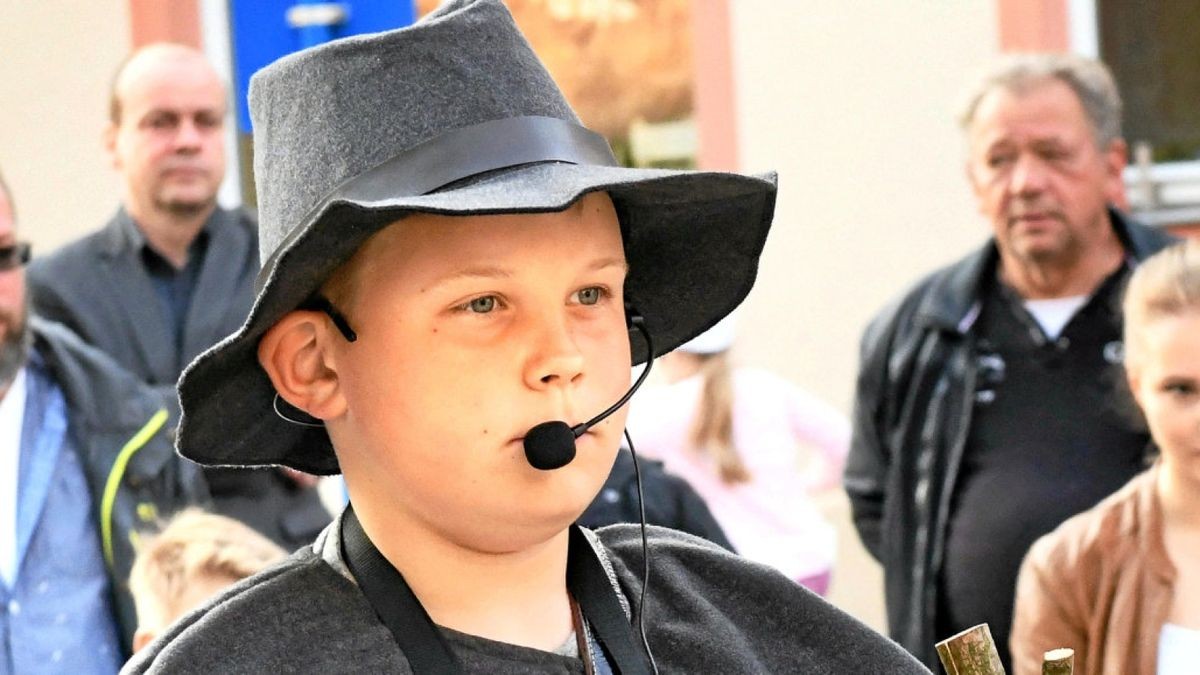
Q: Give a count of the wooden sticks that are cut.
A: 2